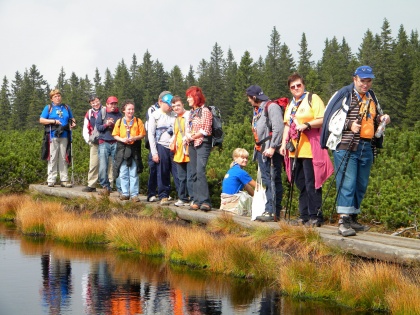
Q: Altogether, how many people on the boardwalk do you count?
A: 11